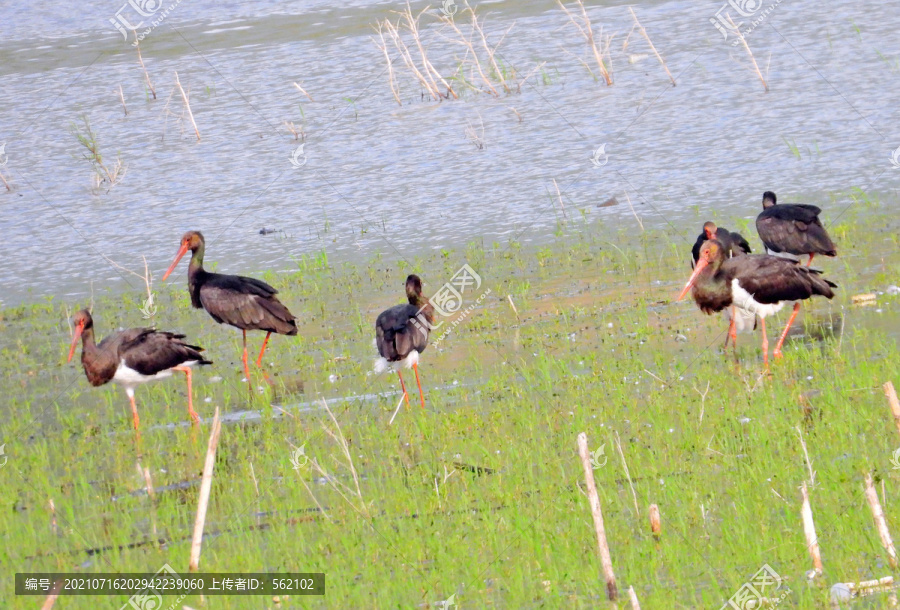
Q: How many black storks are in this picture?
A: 6